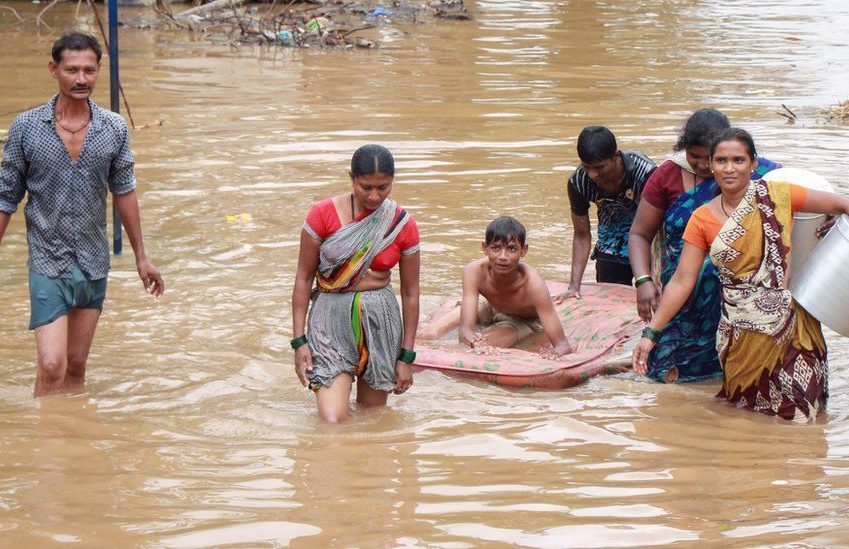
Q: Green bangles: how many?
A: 4